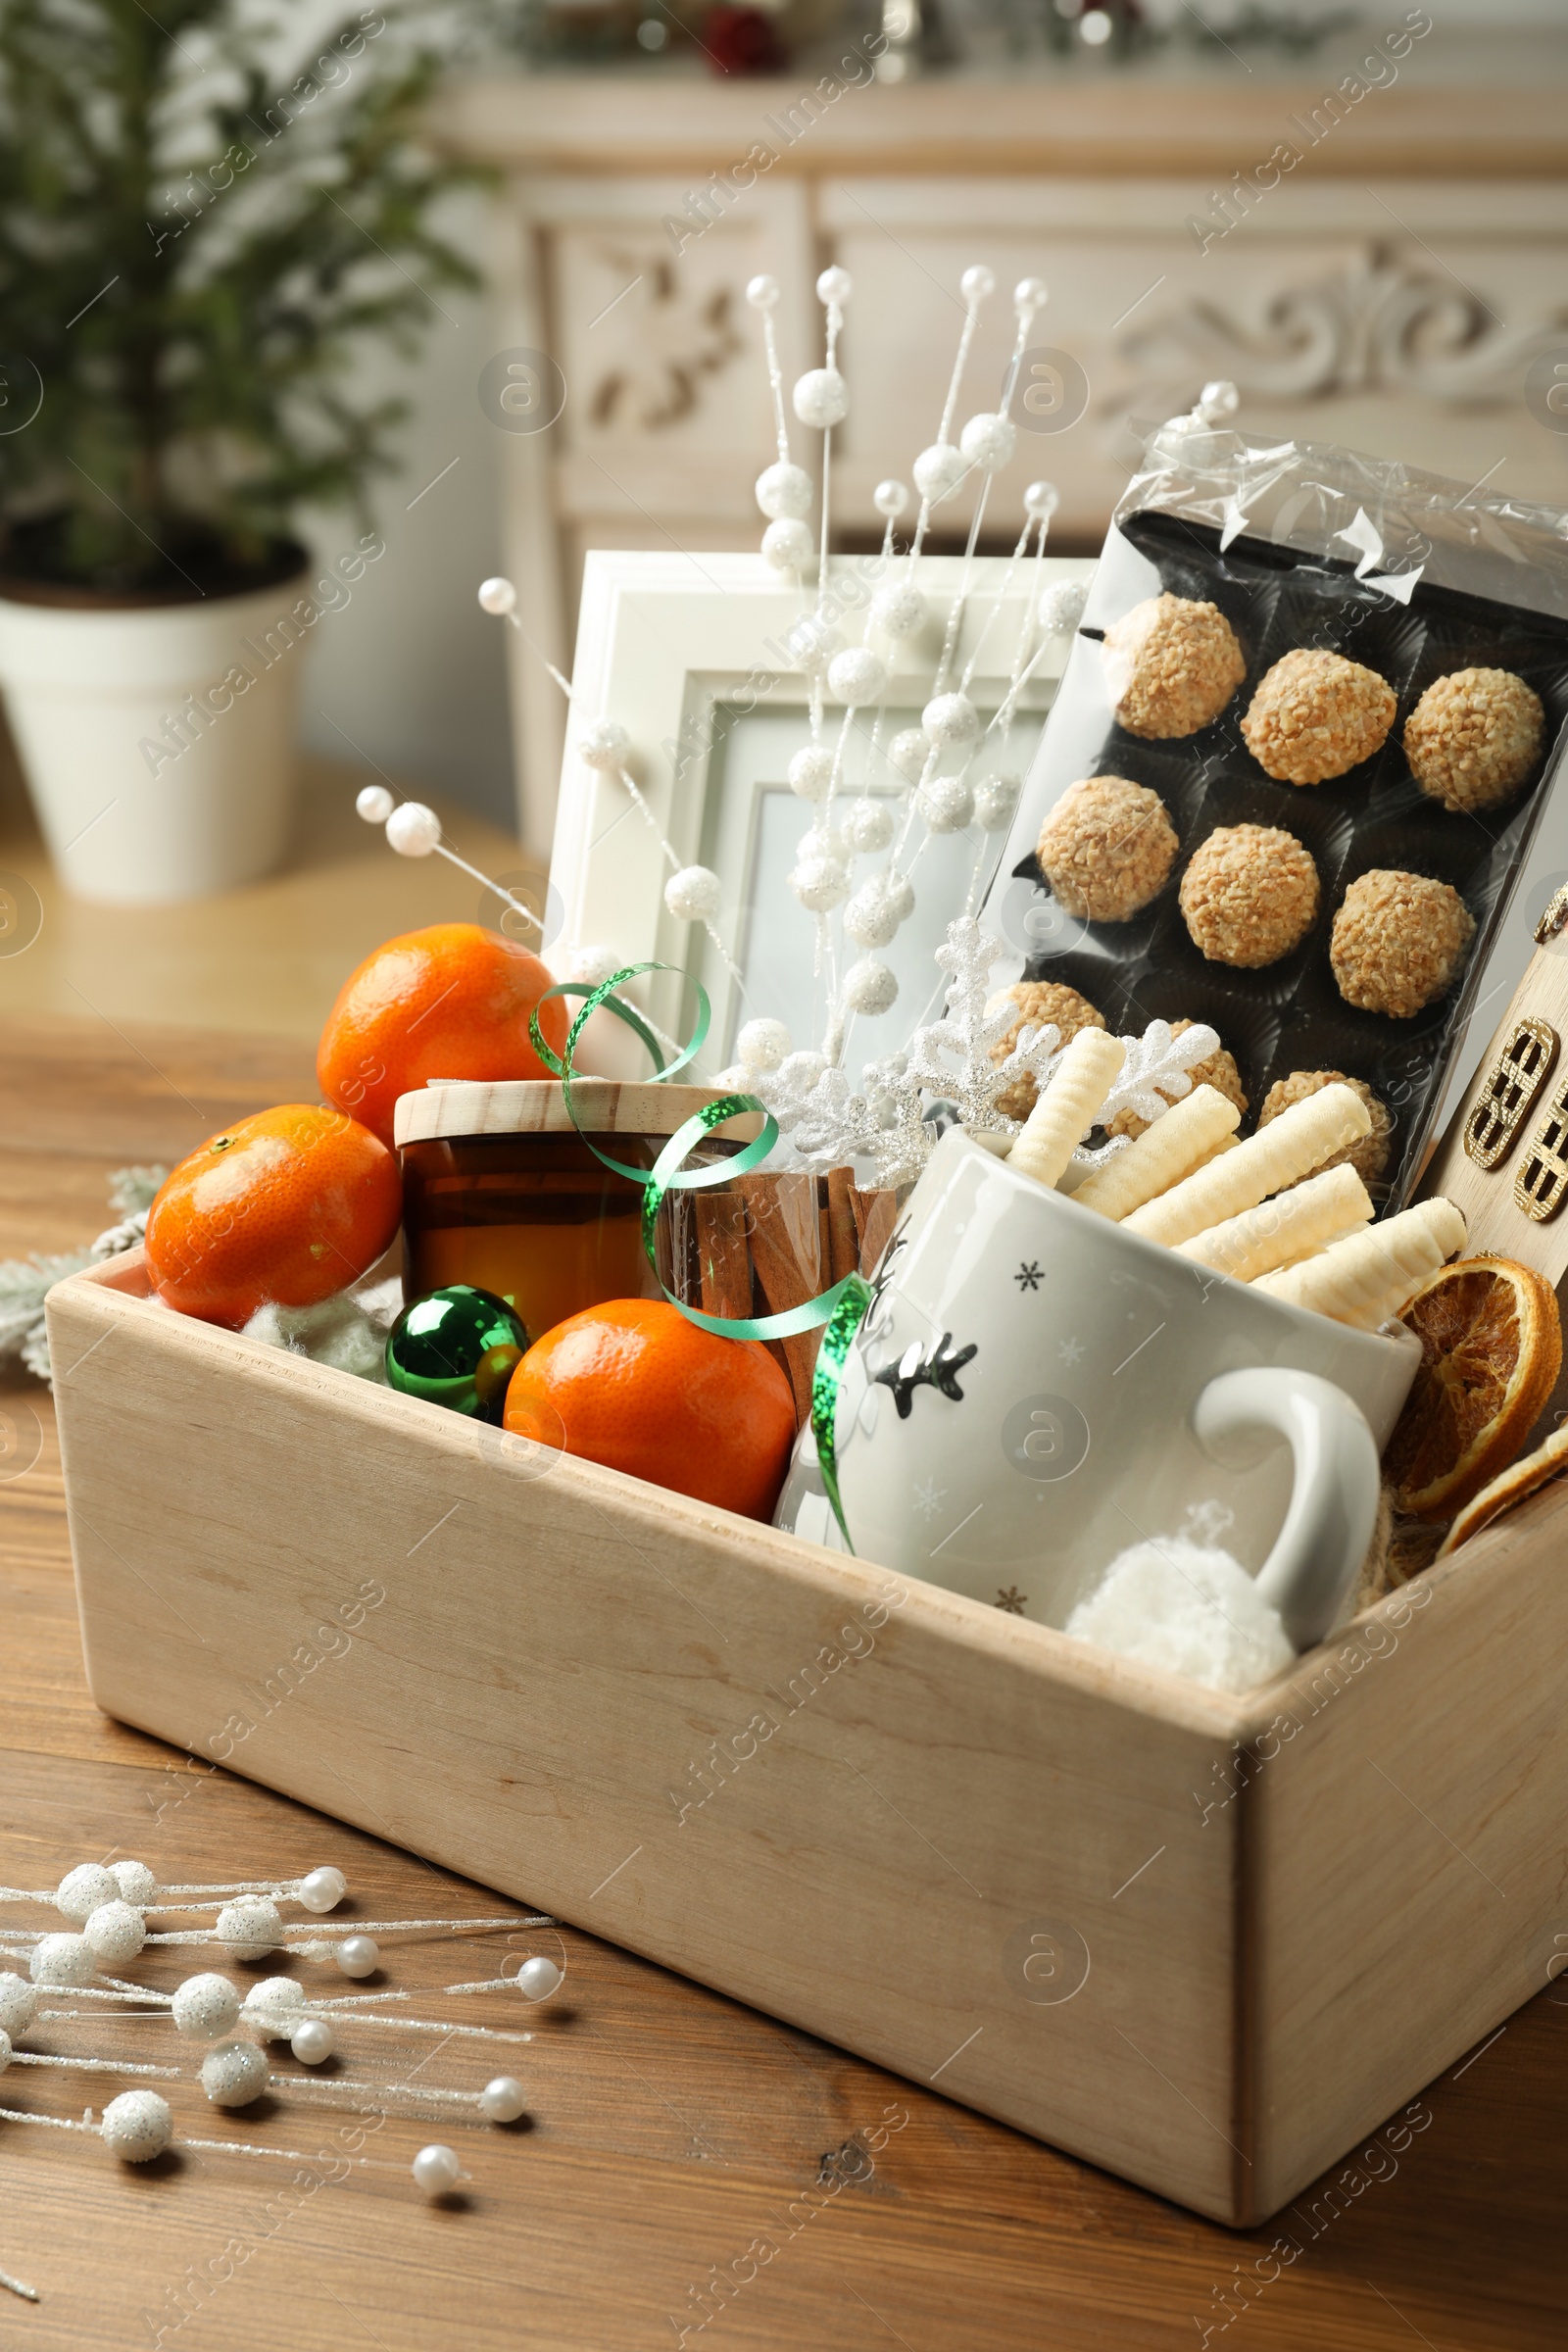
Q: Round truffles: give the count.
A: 9